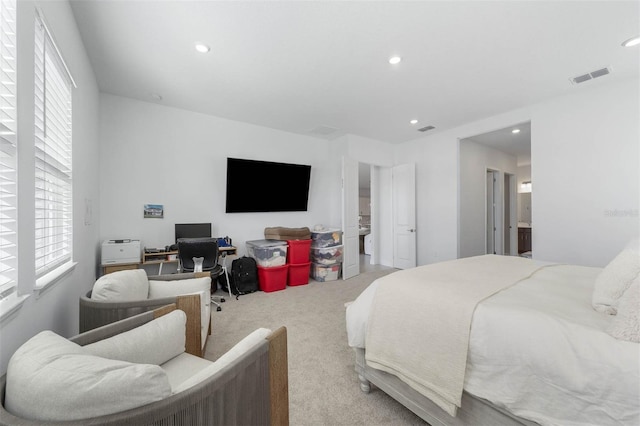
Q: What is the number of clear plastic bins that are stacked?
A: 4